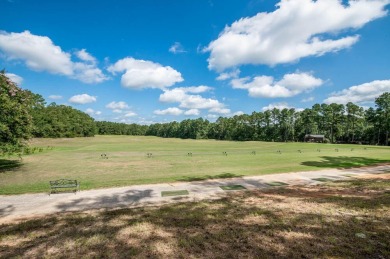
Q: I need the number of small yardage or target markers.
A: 11